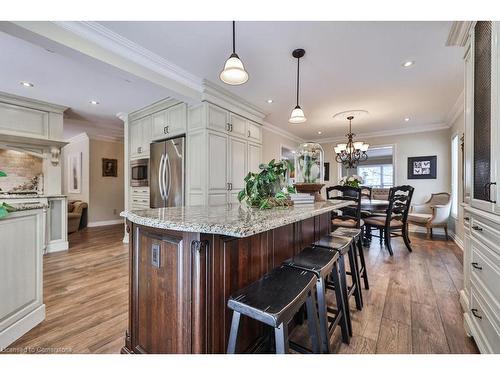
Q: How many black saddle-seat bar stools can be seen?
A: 4